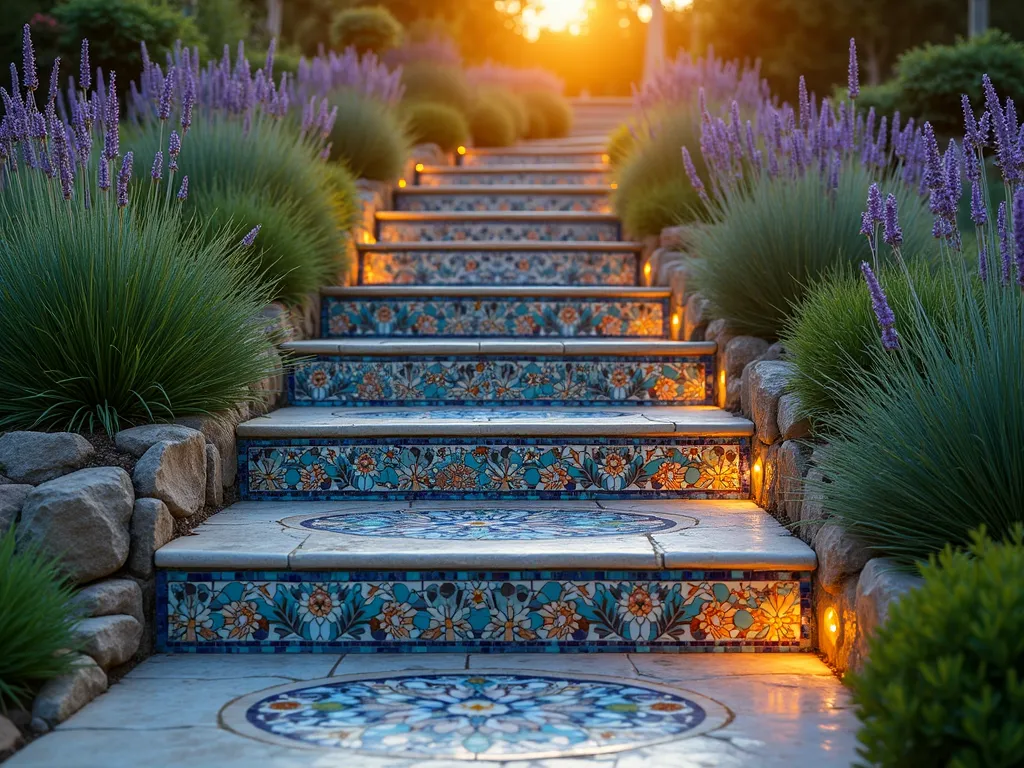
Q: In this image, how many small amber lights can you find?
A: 11